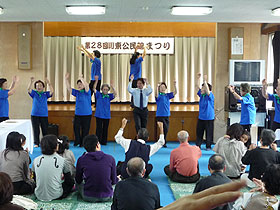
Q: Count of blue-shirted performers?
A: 10